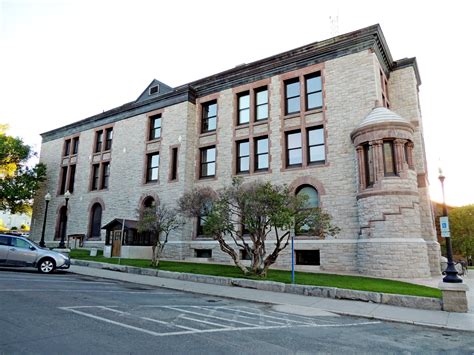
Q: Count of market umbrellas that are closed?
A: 0